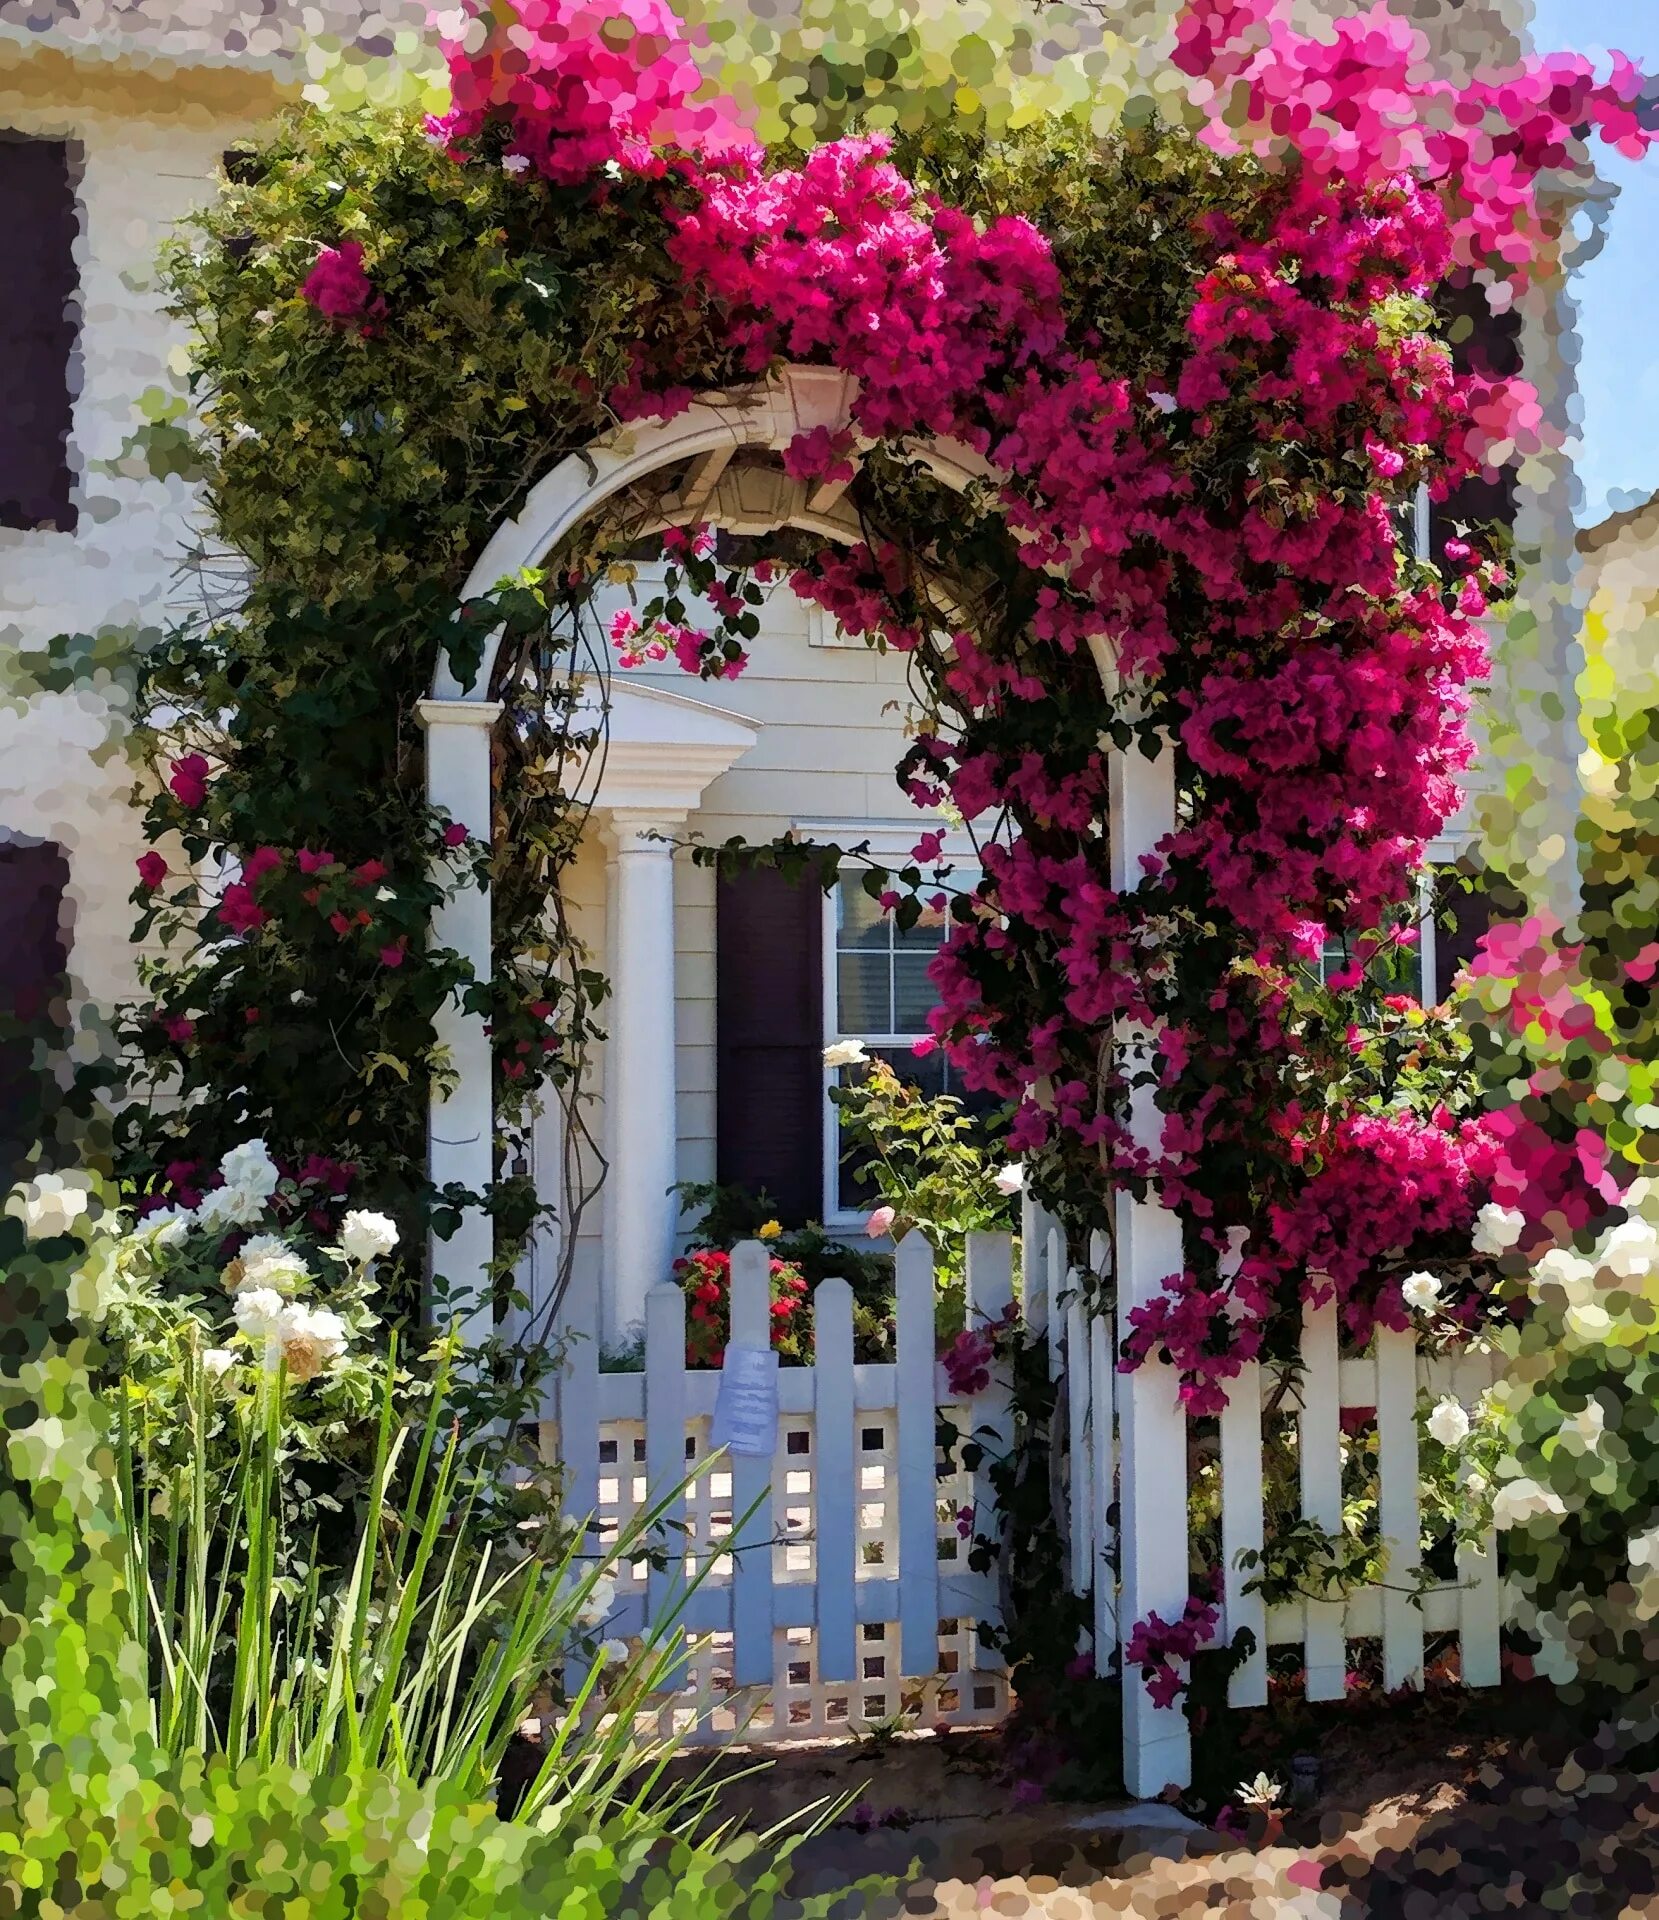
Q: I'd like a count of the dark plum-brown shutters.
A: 5